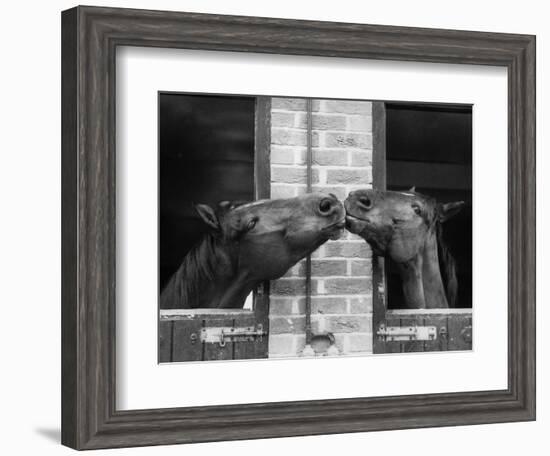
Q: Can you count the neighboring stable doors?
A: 2